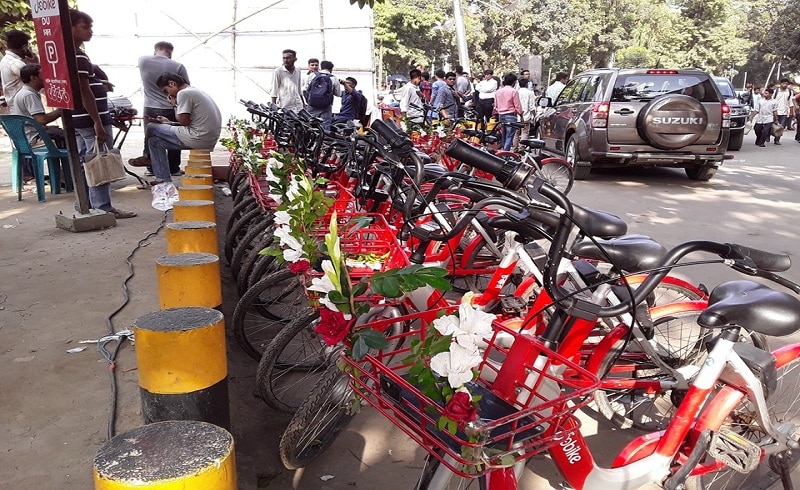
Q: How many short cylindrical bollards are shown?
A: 11